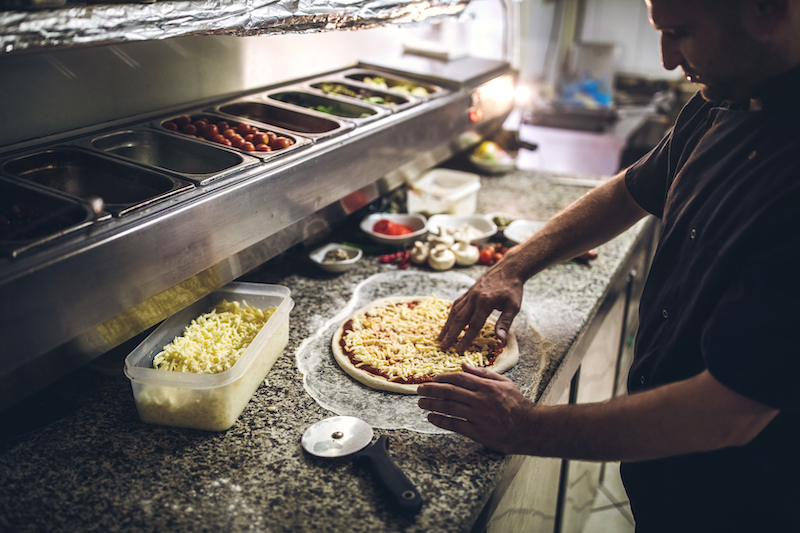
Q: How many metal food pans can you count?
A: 8